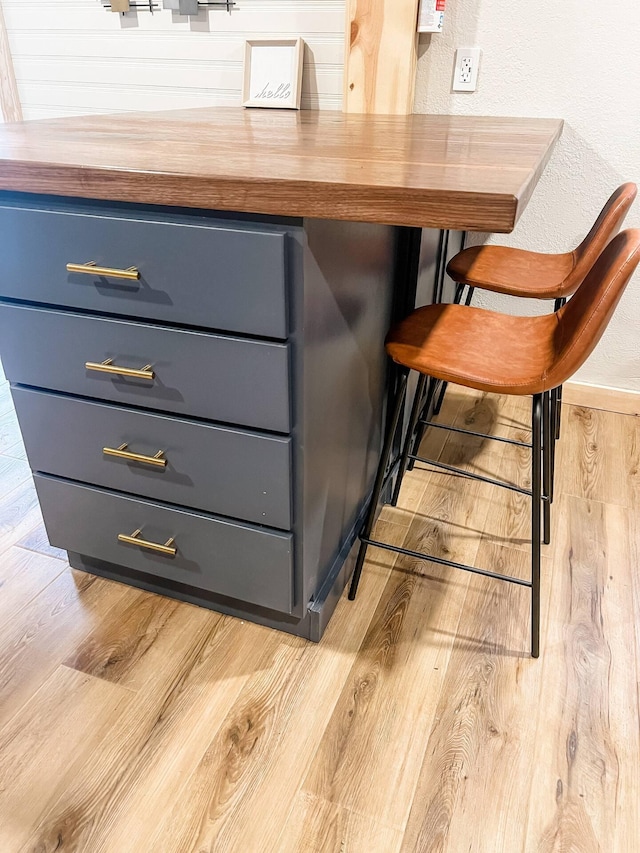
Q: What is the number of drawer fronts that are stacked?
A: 4